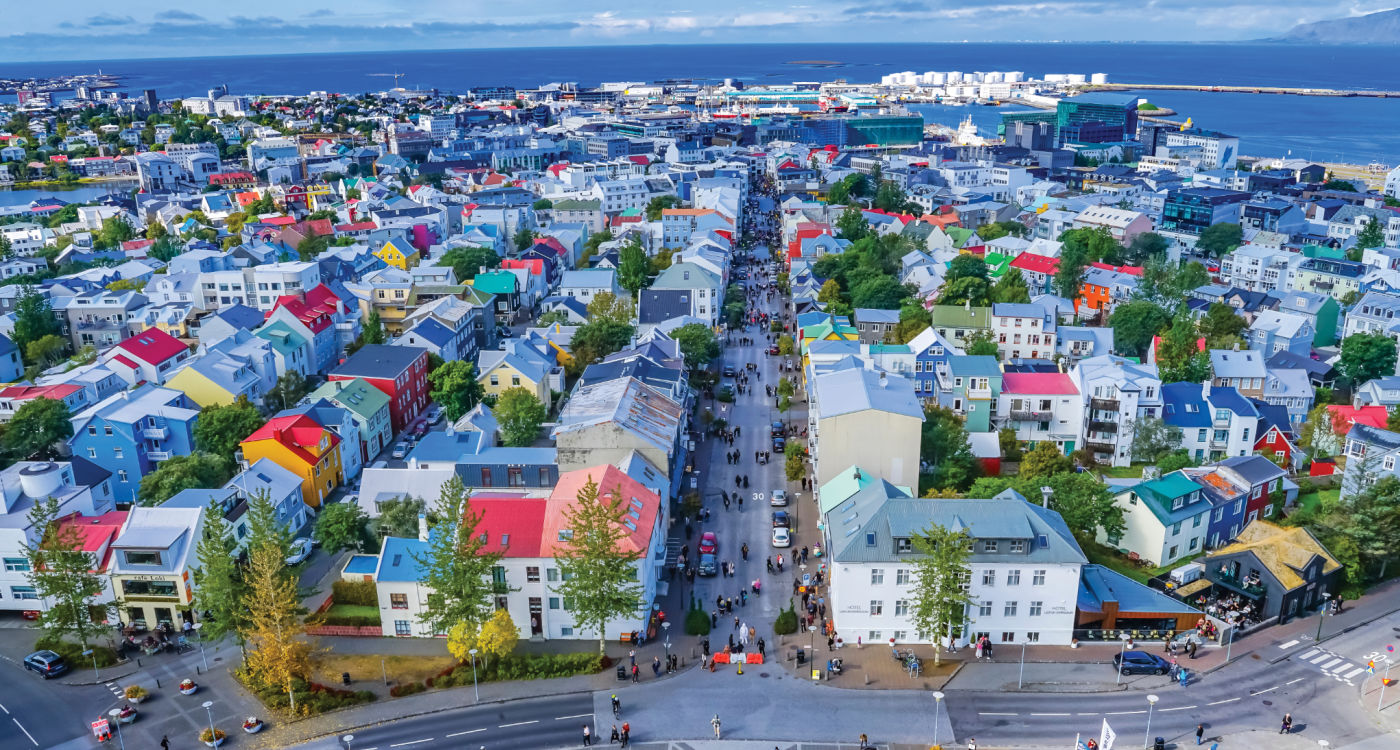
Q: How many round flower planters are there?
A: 5